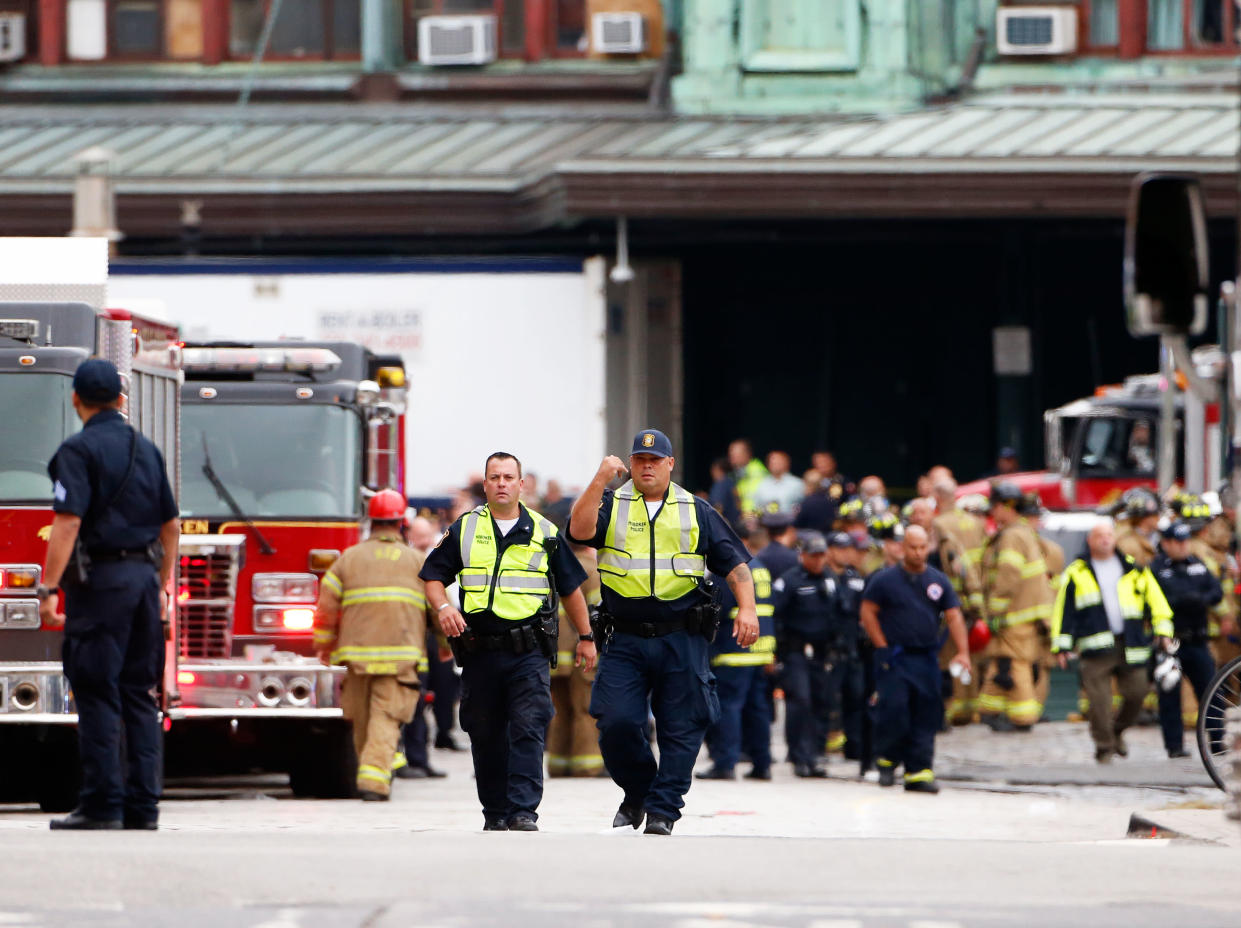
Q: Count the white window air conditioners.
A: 4